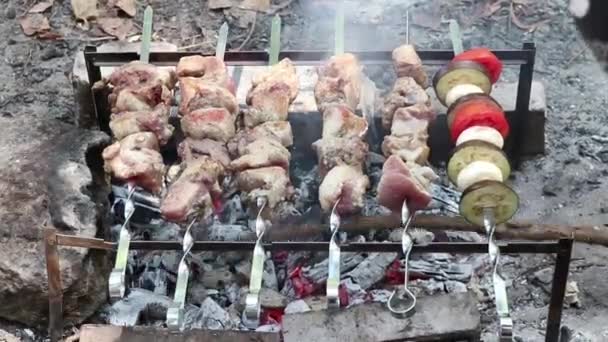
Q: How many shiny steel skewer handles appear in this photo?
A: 6